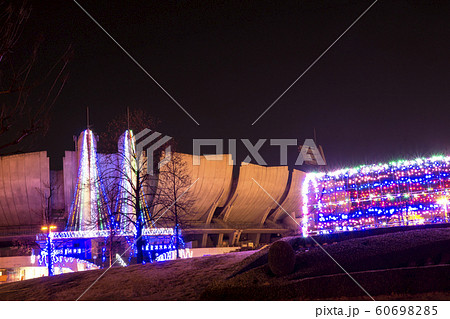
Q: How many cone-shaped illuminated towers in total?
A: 2